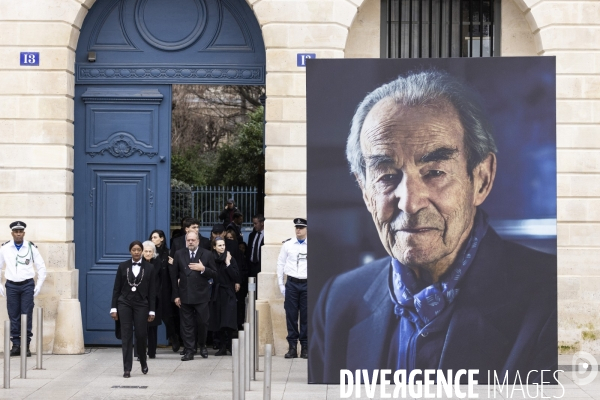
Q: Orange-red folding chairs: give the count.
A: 0